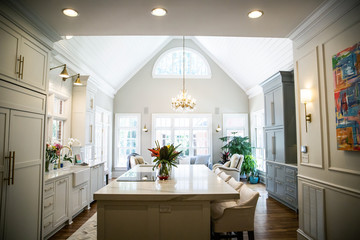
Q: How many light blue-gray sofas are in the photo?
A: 1